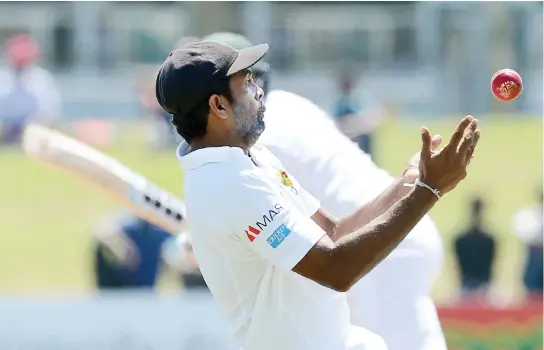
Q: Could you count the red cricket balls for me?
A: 1